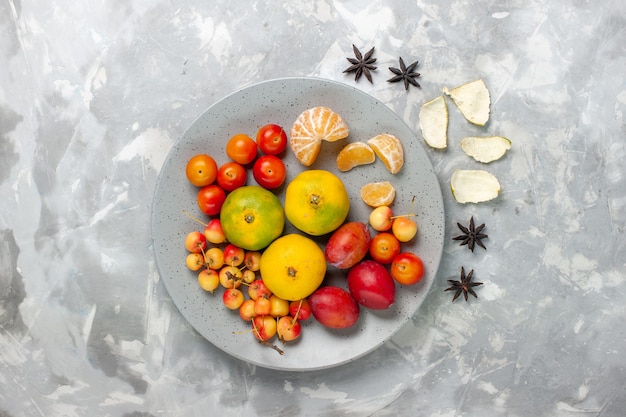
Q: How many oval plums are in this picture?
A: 3